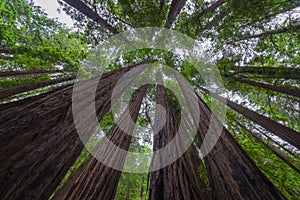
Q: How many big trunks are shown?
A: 4